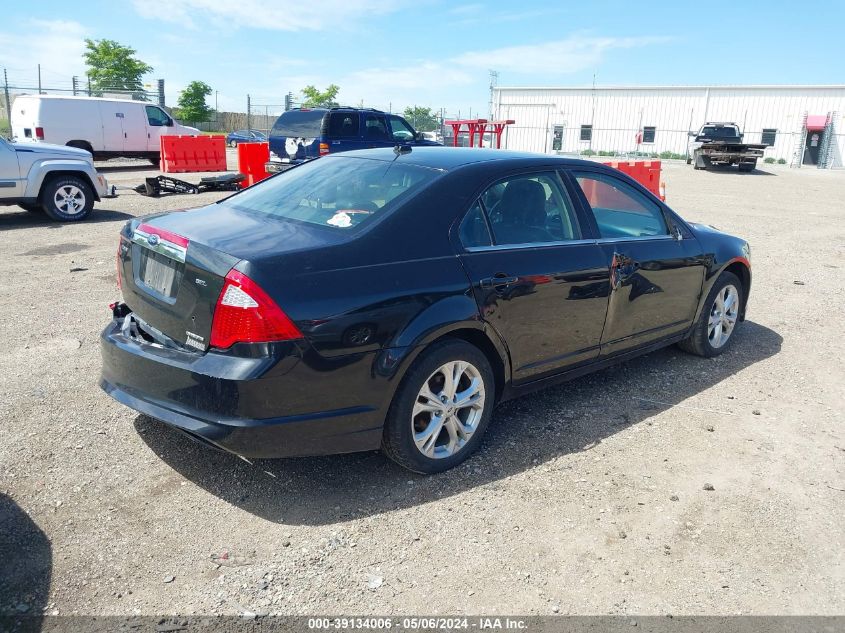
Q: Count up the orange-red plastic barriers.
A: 3